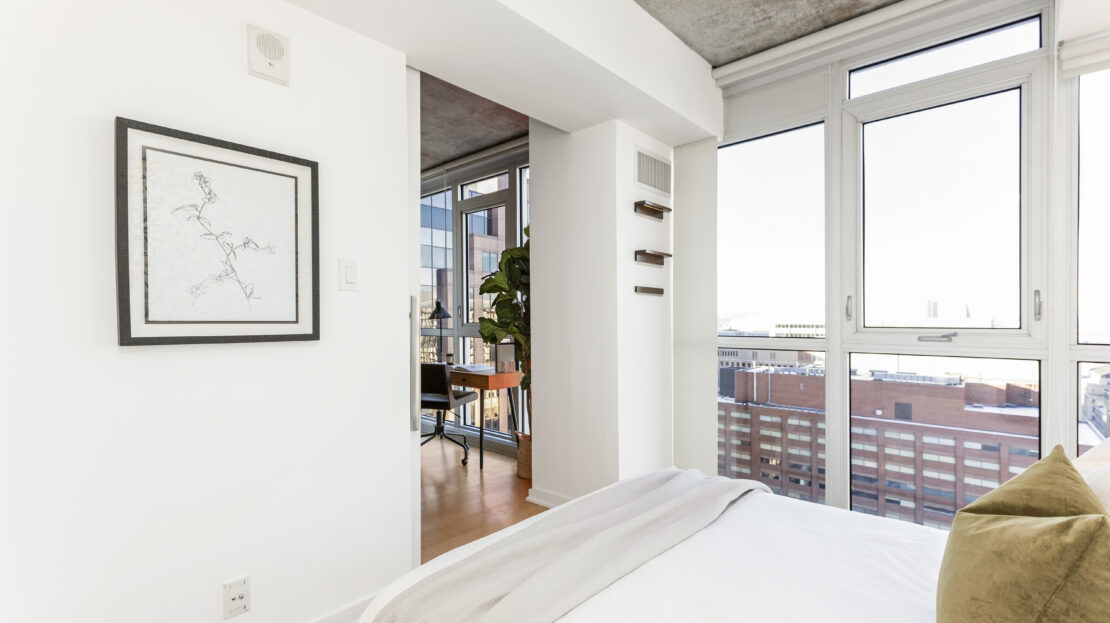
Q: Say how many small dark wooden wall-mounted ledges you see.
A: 3